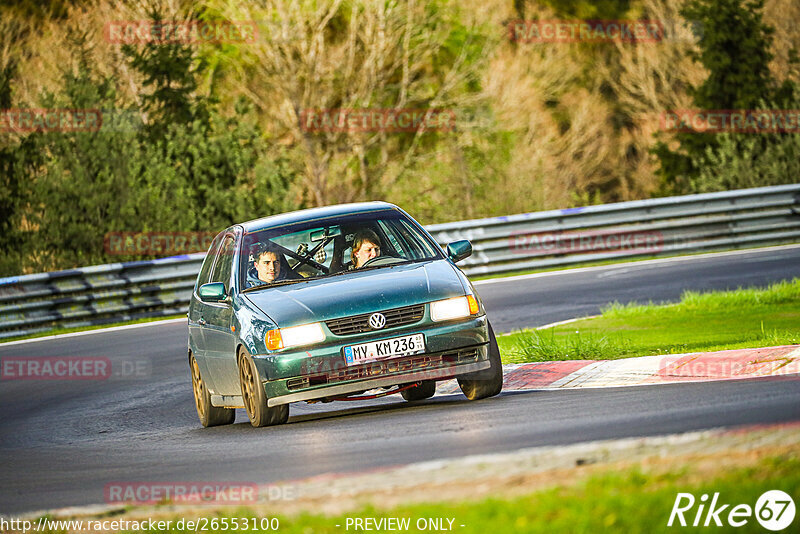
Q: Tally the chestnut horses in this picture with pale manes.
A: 0